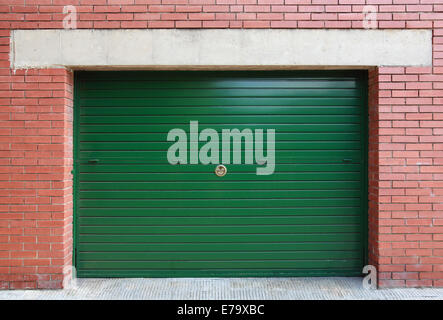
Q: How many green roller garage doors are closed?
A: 1